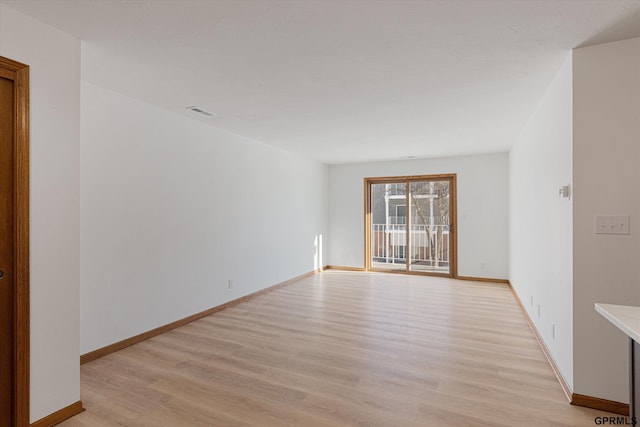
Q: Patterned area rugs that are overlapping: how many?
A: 0